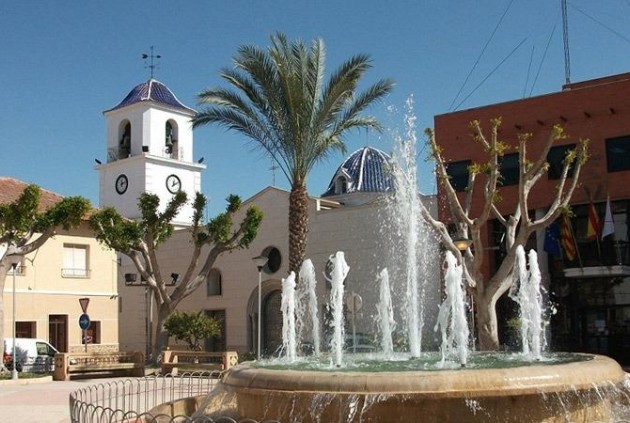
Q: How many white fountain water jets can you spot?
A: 8